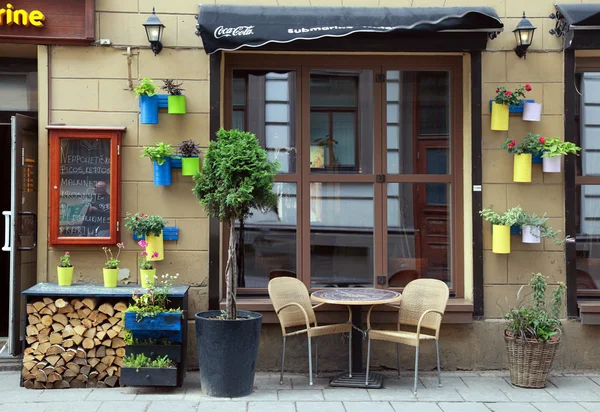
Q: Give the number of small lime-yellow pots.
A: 3